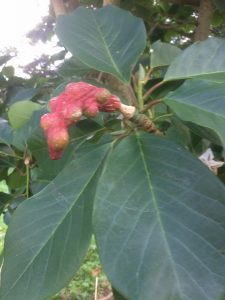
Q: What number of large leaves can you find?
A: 5